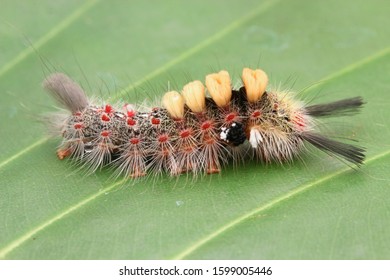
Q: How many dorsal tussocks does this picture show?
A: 4